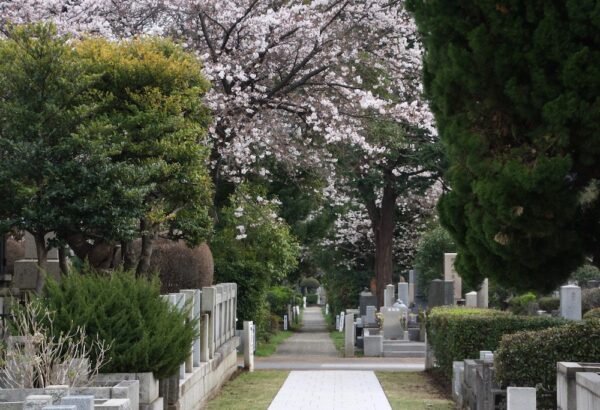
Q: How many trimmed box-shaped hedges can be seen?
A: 2